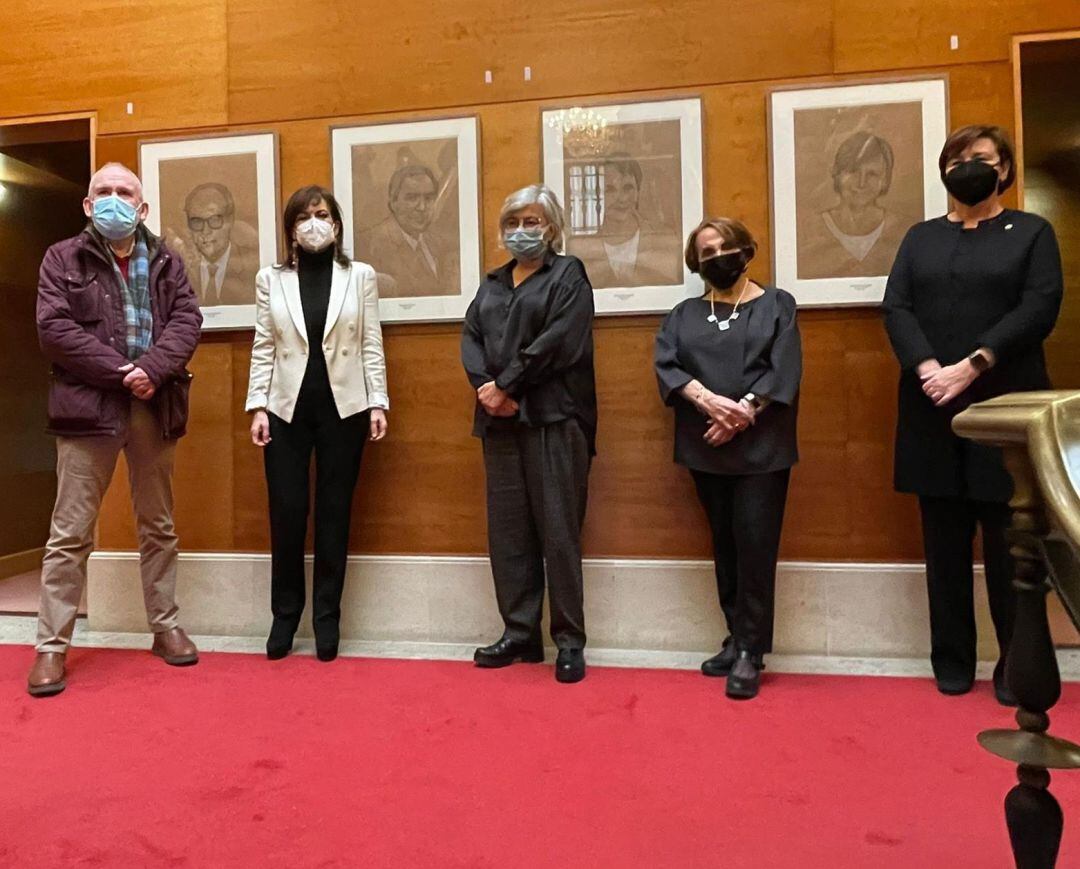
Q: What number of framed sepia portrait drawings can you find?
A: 4